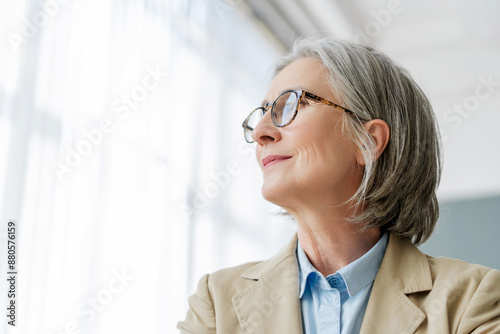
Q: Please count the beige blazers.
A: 1